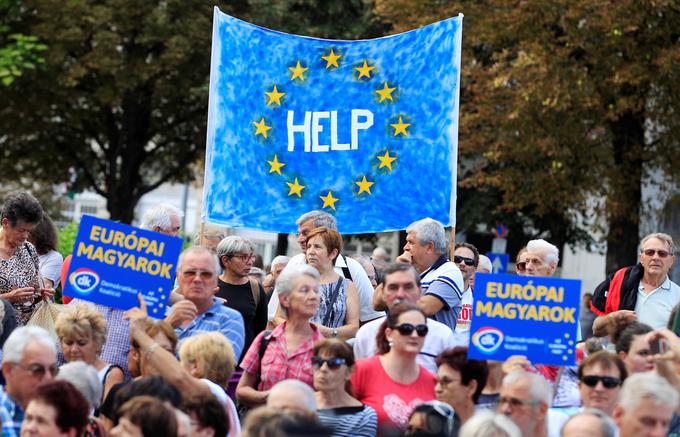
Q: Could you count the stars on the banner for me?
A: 12